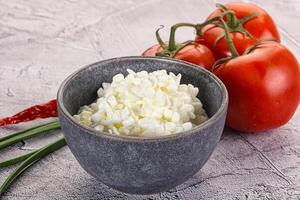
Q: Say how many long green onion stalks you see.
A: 3